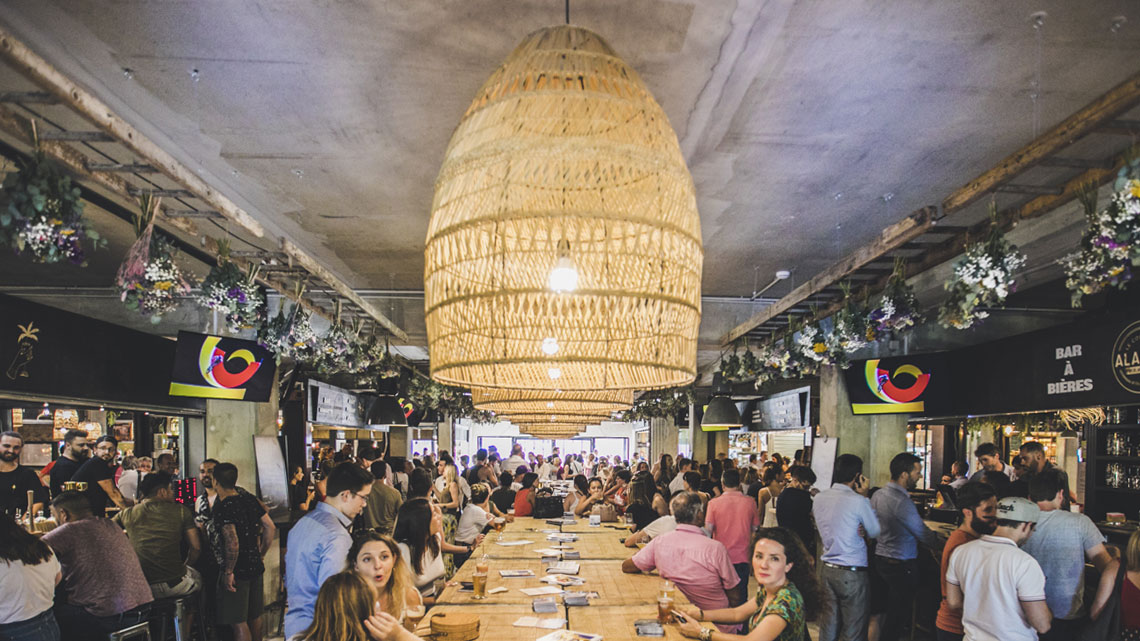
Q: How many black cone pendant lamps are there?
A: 2